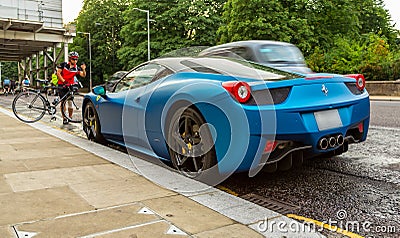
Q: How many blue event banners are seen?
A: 0